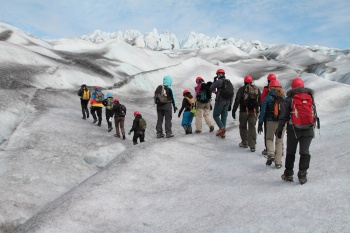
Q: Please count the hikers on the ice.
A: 13